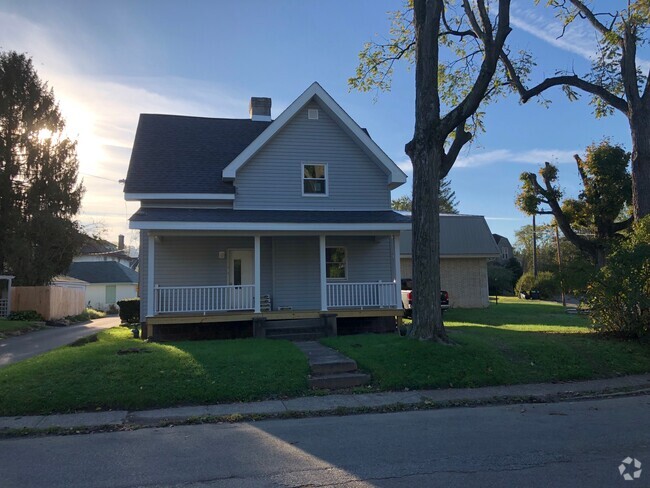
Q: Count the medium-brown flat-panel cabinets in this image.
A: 0